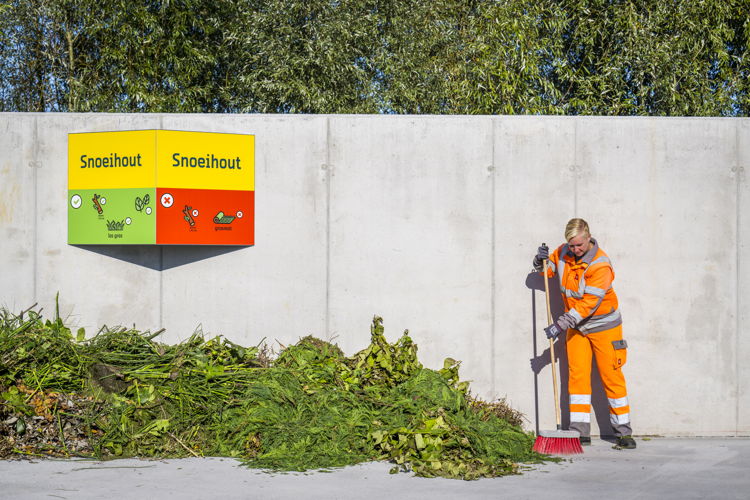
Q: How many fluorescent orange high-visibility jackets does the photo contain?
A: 1